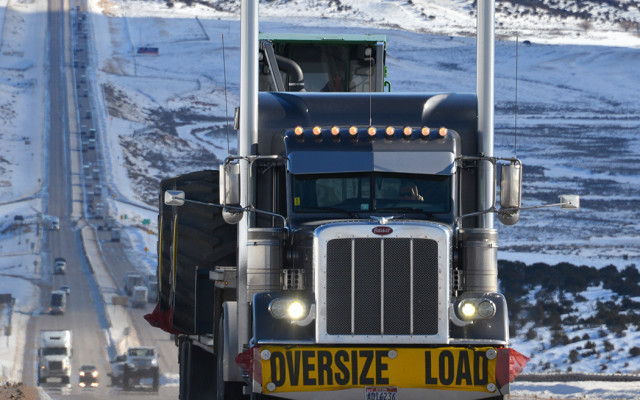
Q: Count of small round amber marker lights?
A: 9